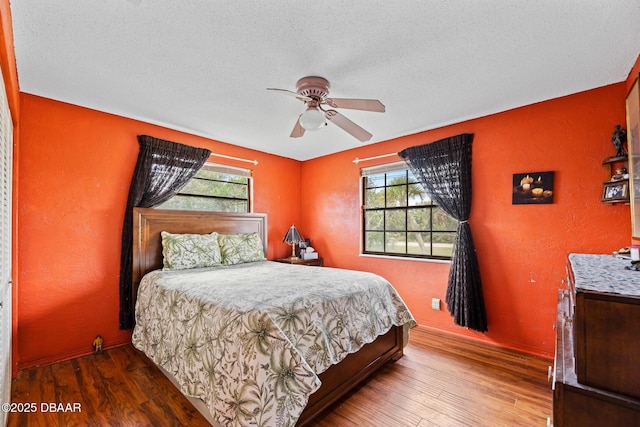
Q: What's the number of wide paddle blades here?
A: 4